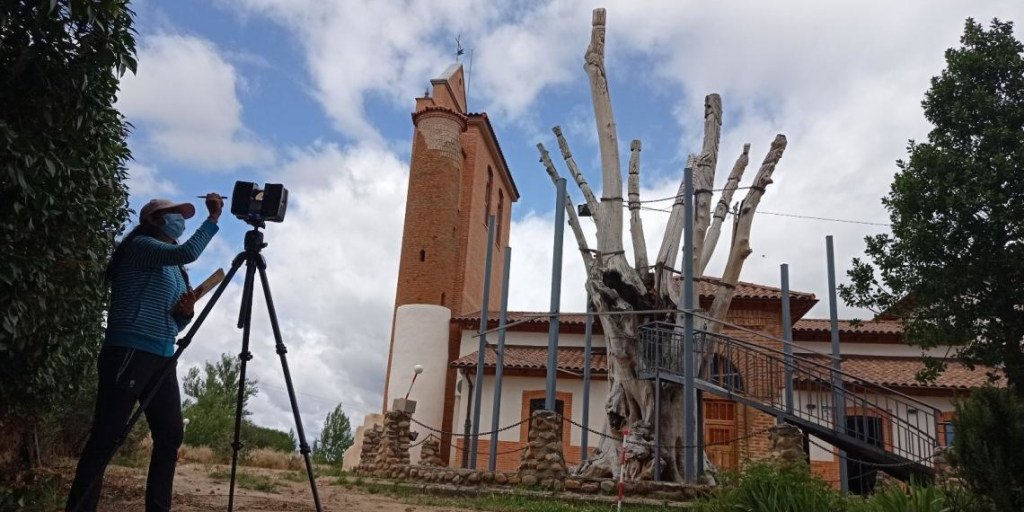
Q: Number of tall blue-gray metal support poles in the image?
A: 7